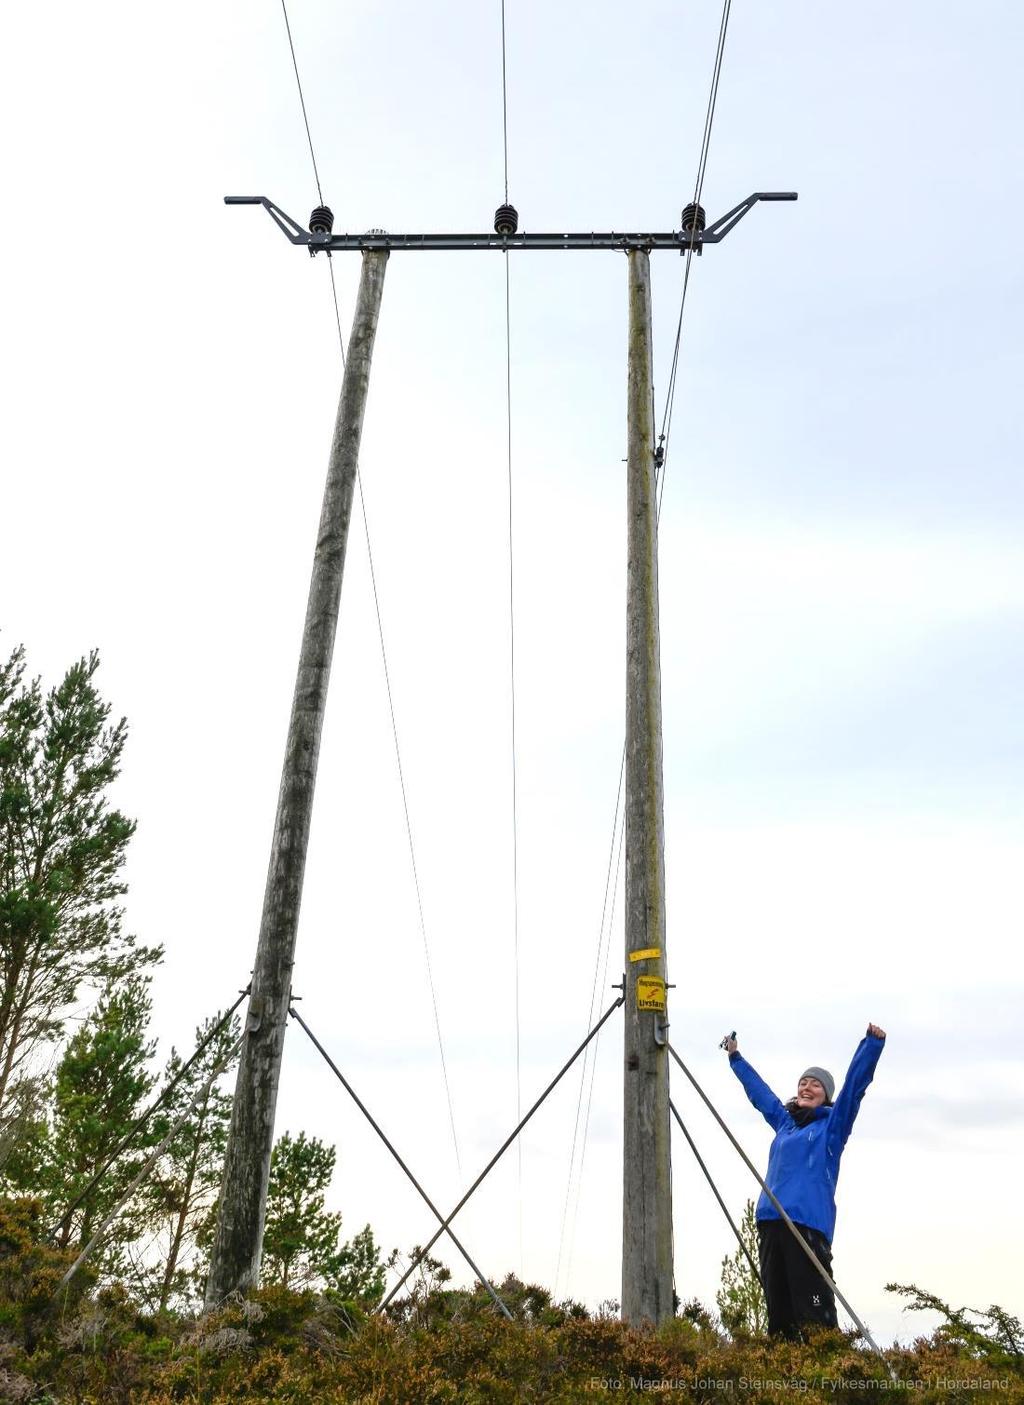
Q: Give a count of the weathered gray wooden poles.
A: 2